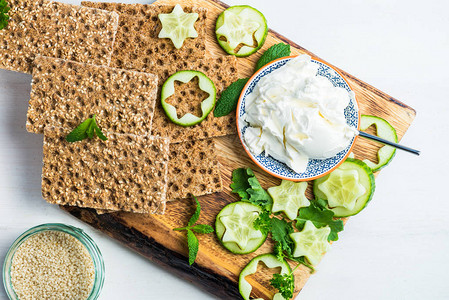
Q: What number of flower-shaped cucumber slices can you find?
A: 6